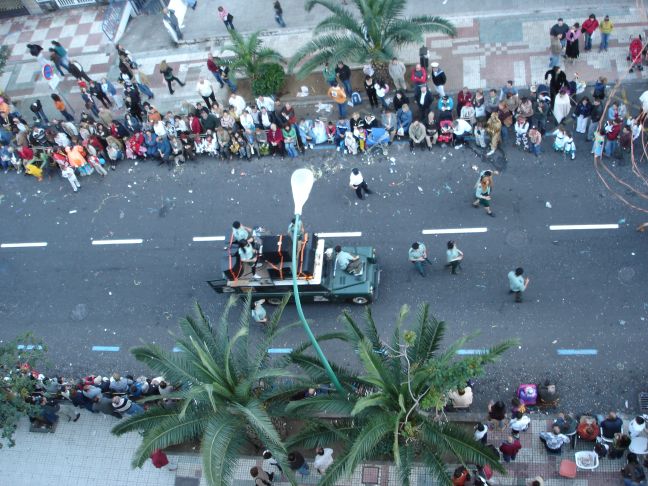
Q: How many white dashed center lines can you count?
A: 6